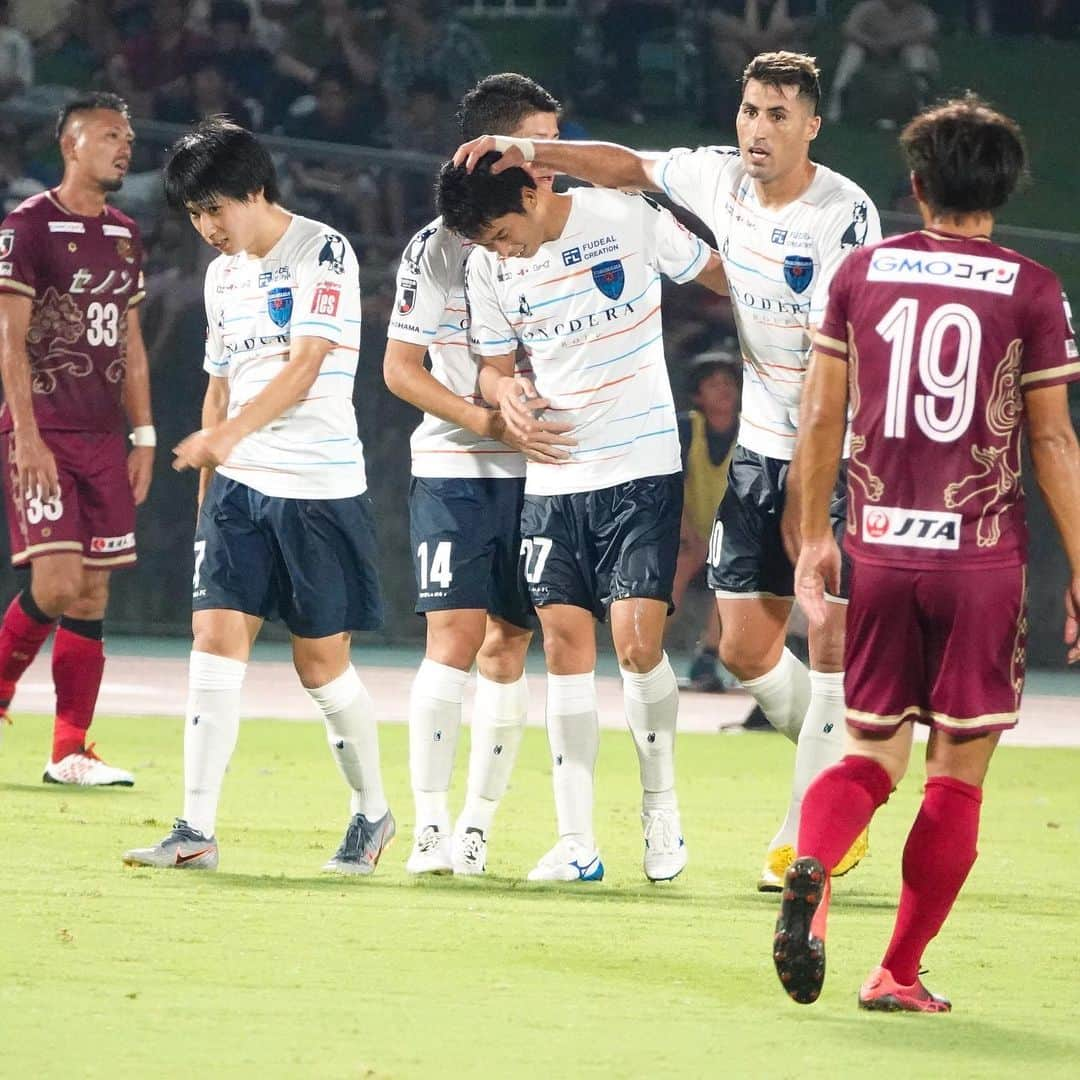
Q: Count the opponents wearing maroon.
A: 2